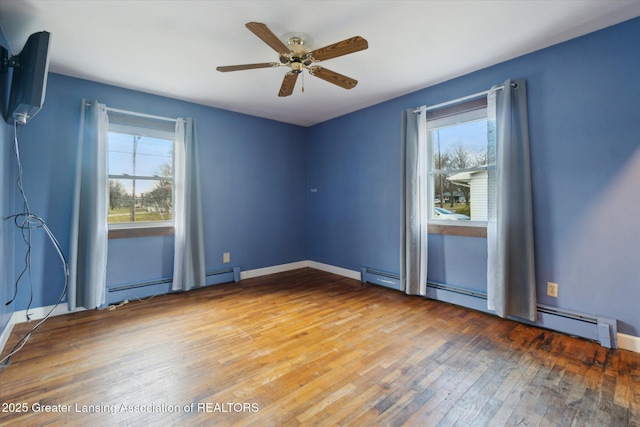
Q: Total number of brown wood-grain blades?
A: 5